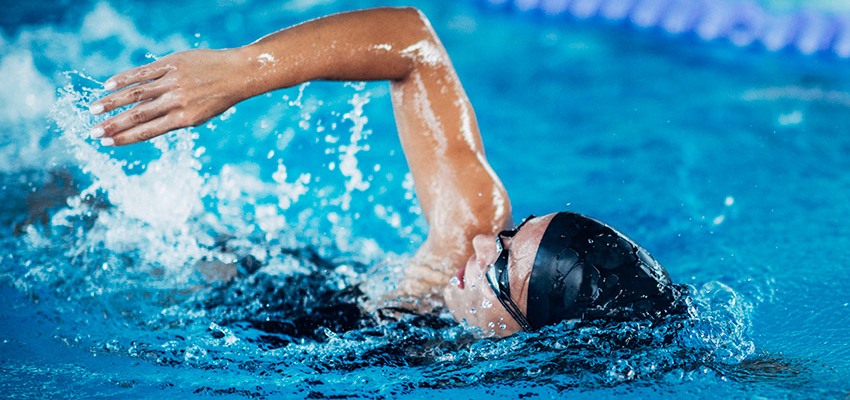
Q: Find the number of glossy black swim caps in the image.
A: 1